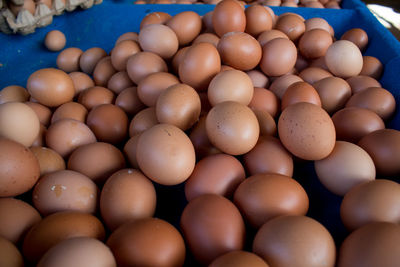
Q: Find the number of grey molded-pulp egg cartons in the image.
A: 1